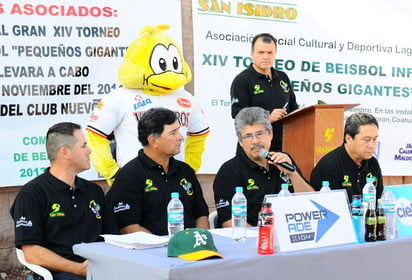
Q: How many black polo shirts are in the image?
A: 5